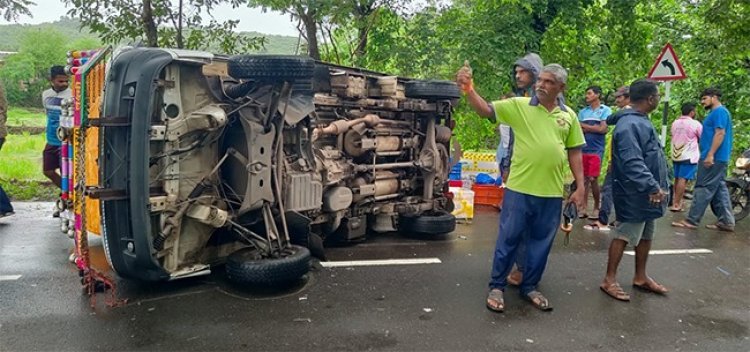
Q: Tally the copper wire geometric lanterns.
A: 0